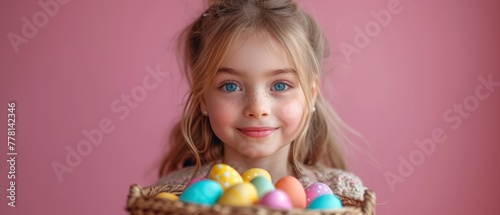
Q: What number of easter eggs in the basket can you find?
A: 11